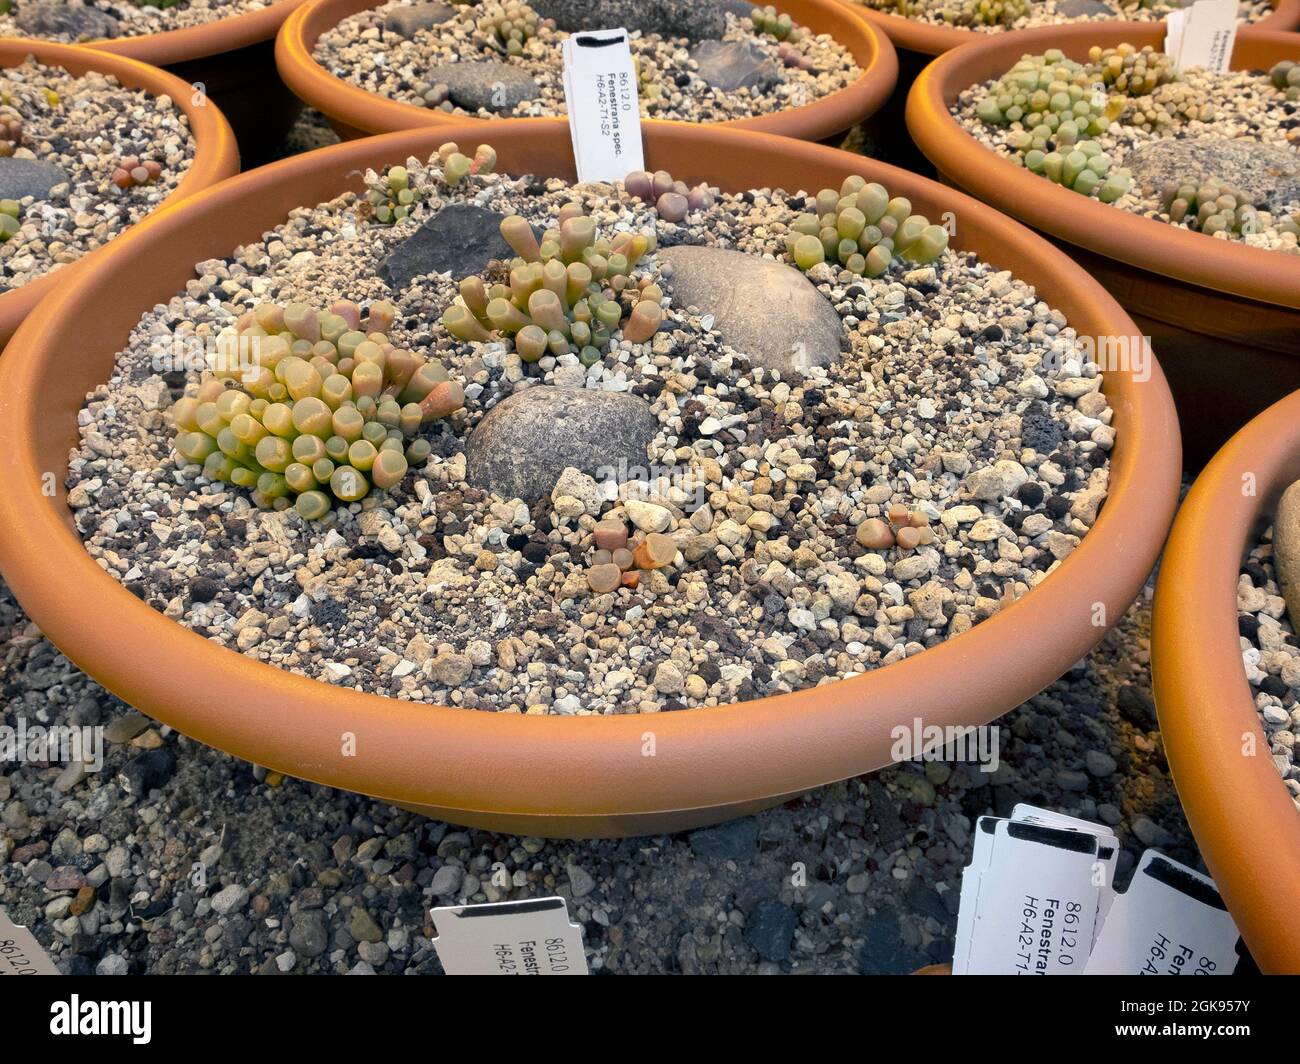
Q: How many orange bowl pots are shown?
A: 7